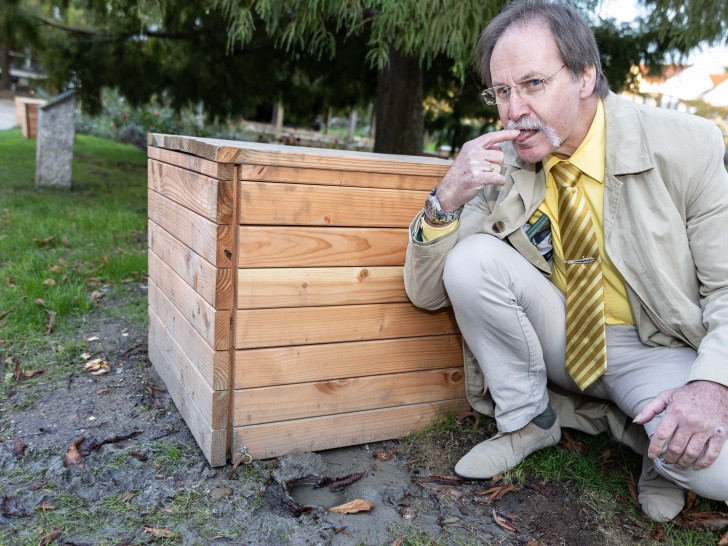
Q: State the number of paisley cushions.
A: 0